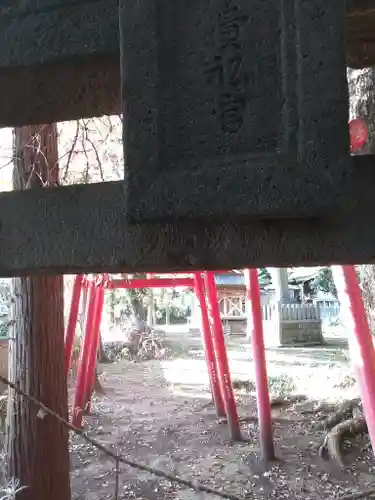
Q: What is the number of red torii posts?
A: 7